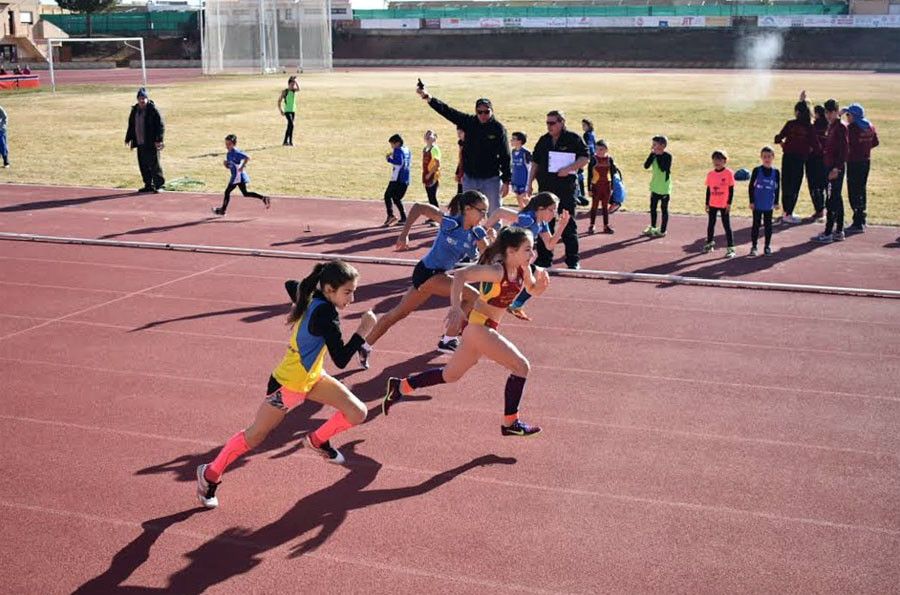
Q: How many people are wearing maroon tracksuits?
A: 4